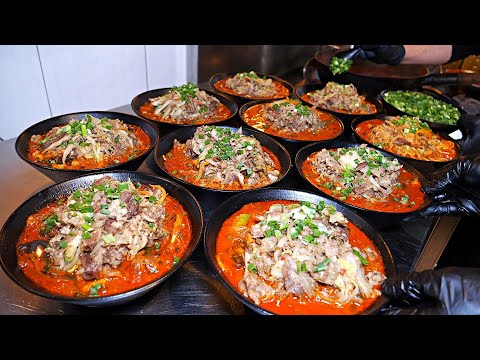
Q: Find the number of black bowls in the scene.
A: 11